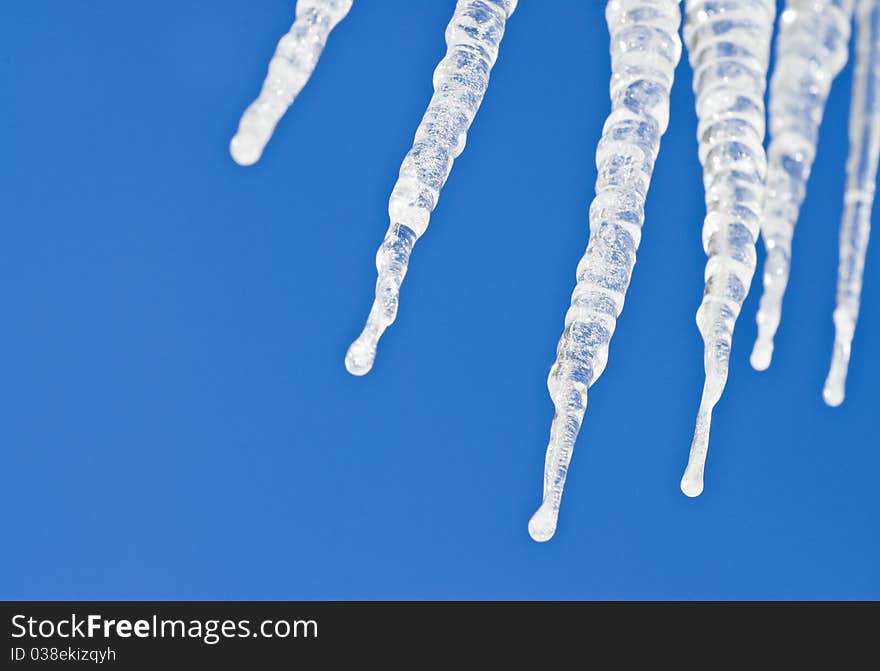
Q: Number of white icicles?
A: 6